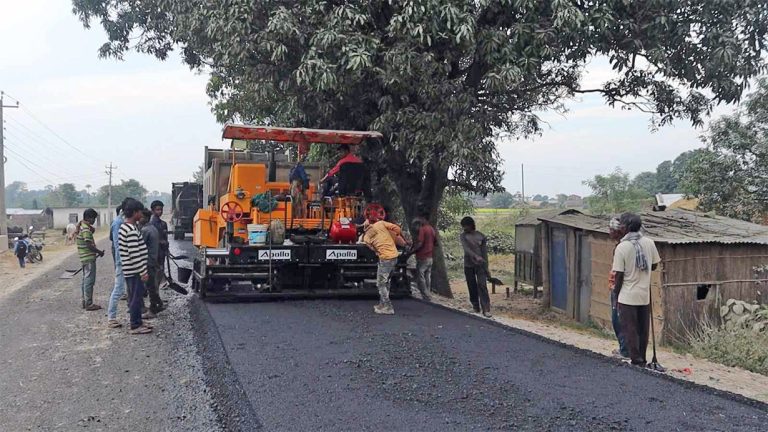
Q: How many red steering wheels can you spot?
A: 2